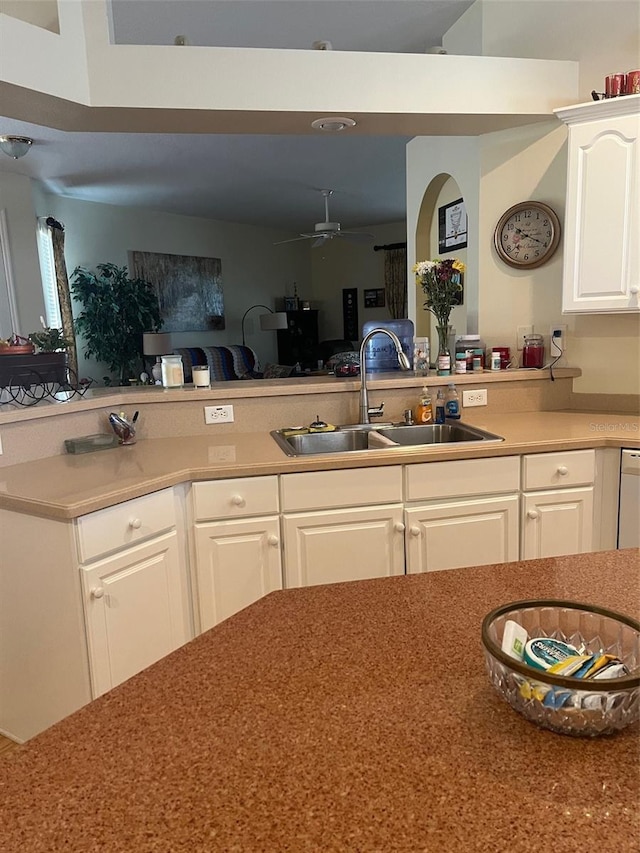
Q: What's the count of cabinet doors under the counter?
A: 5